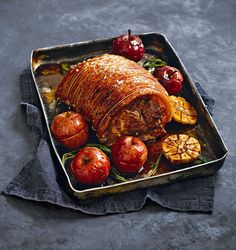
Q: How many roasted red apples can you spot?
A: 5